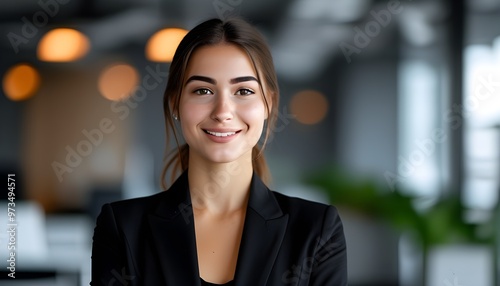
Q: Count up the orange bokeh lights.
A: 5